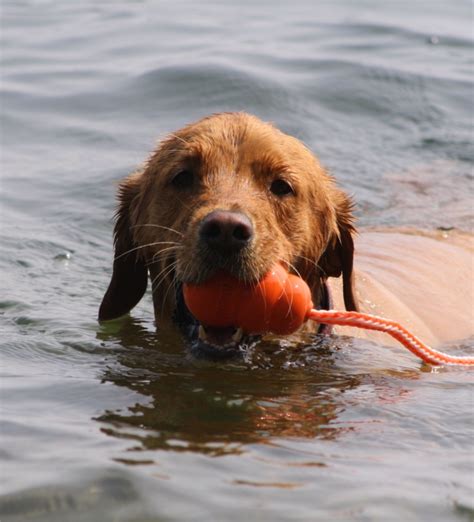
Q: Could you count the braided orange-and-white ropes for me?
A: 1